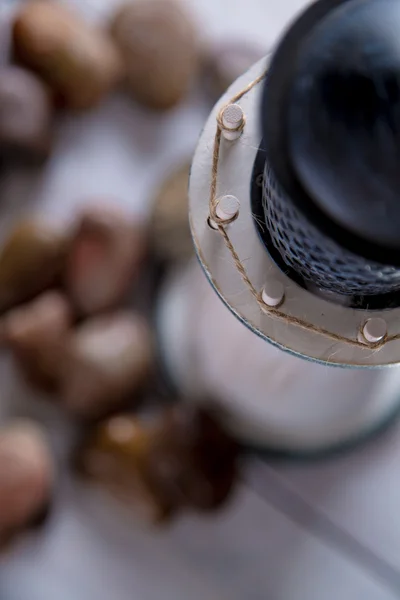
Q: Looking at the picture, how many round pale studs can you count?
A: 4